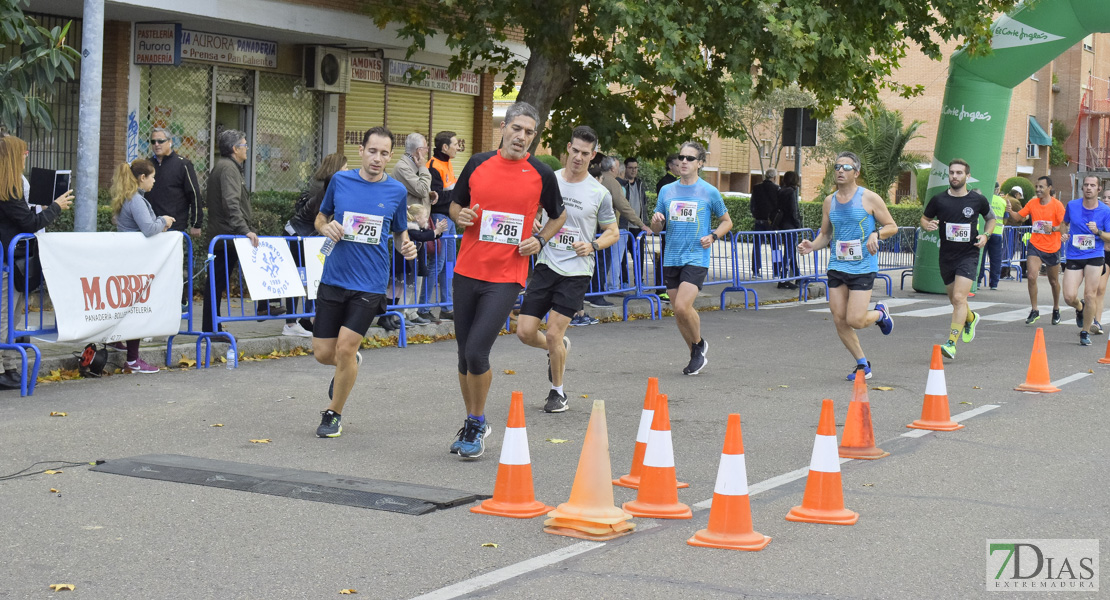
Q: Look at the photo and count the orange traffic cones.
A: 10